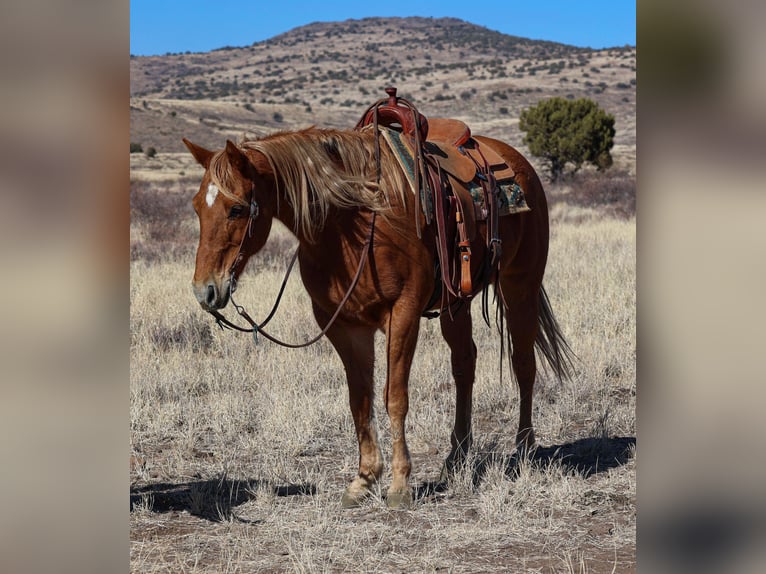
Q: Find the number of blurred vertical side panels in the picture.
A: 2